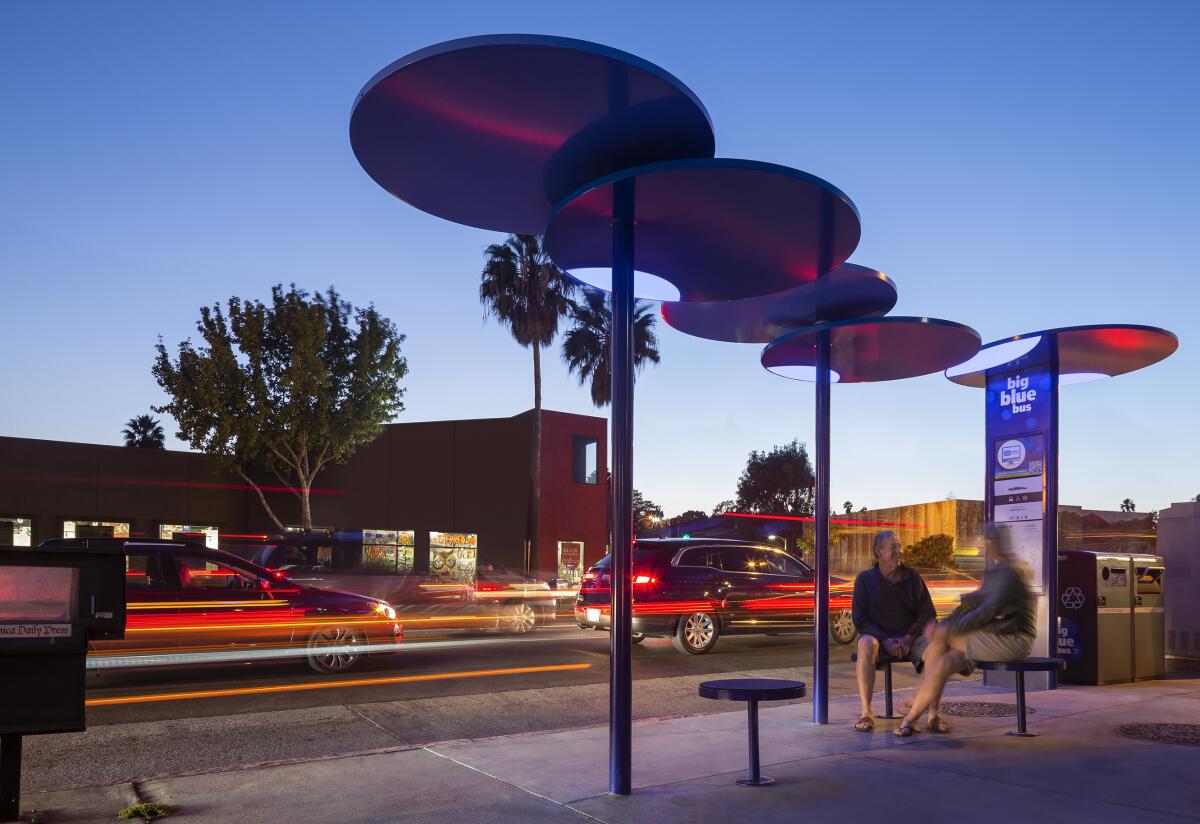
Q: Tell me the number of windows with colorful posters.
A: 2